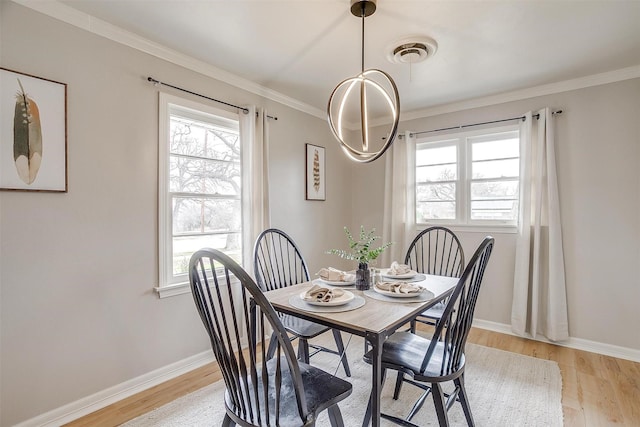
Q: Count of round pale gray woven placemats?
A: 4